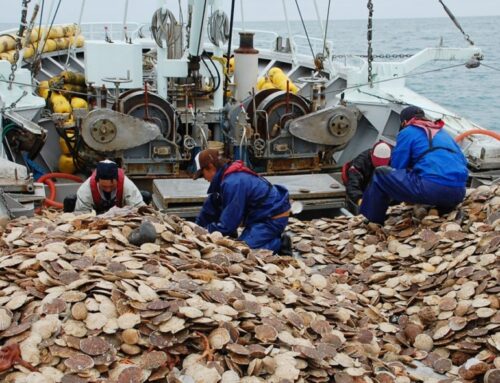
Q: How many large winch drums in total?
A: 2